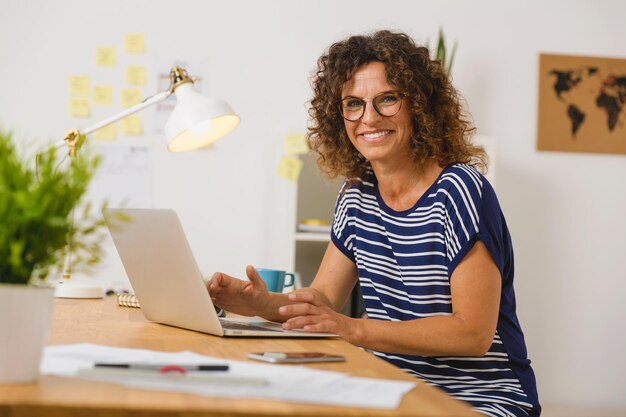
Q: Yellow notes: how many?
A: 11